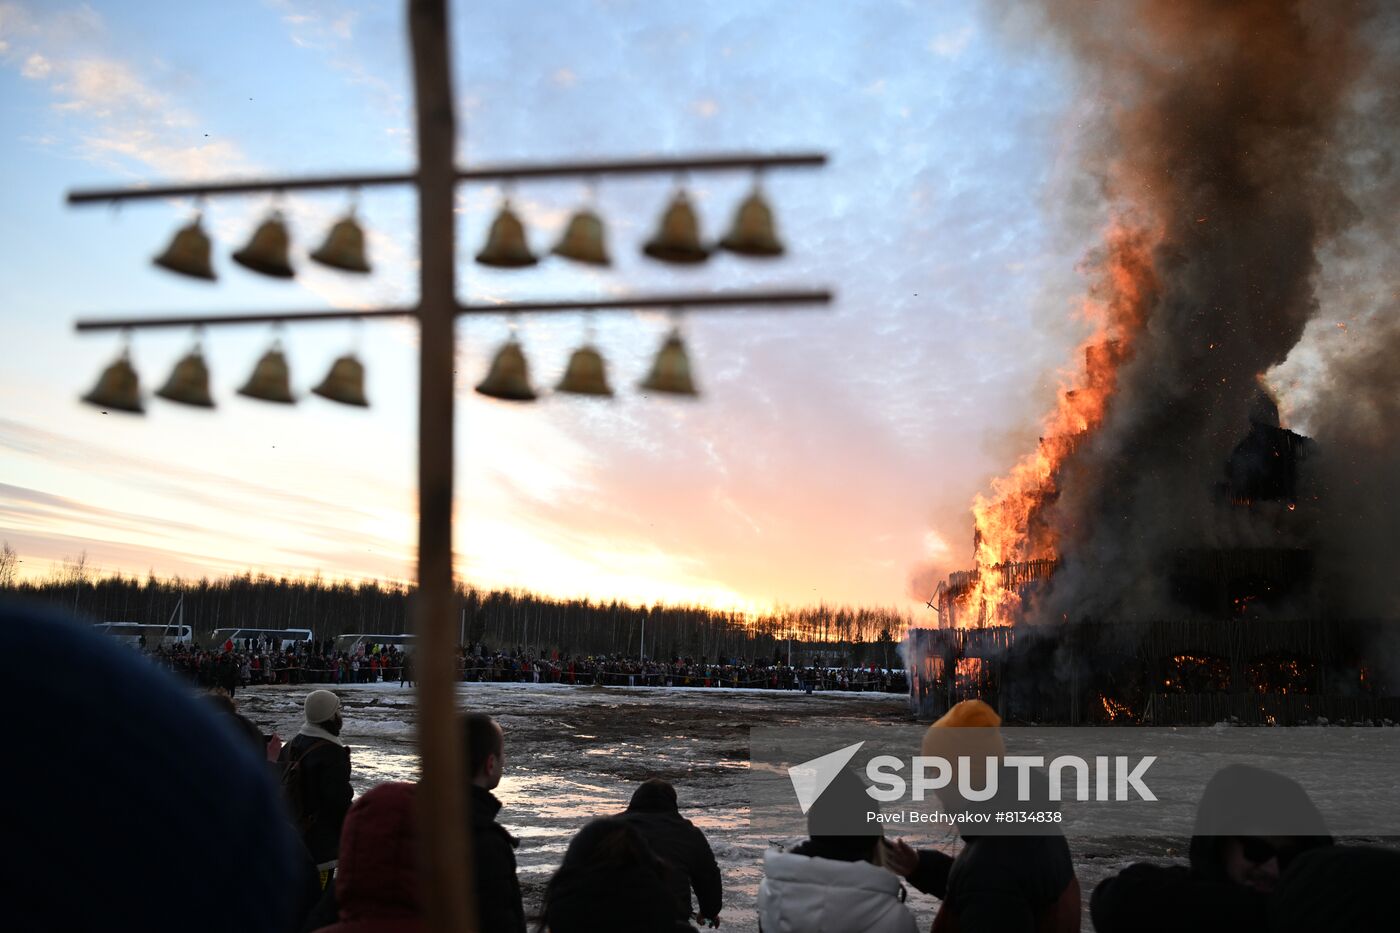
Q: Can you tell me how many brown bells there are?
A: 14